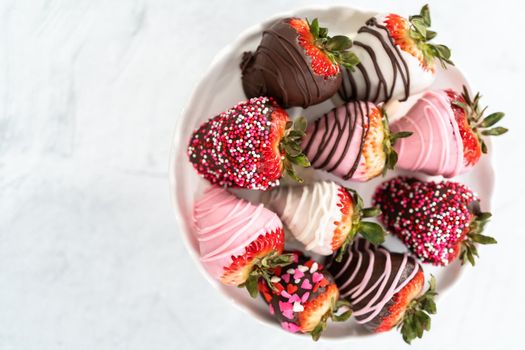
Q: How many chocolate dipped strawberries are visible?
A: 10